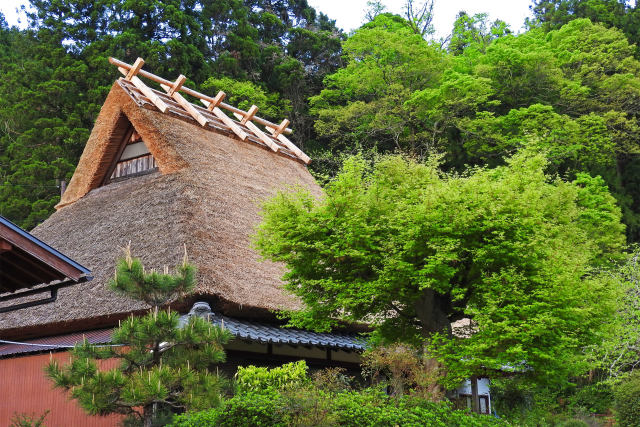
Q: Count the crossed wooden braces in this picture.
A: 5